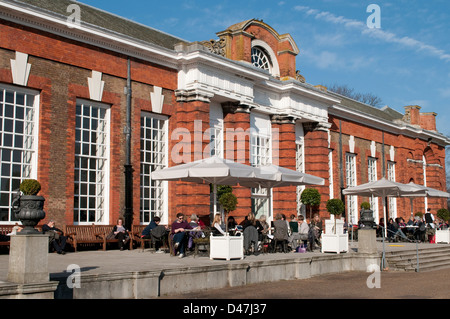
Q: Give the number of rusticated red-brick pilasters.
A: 4